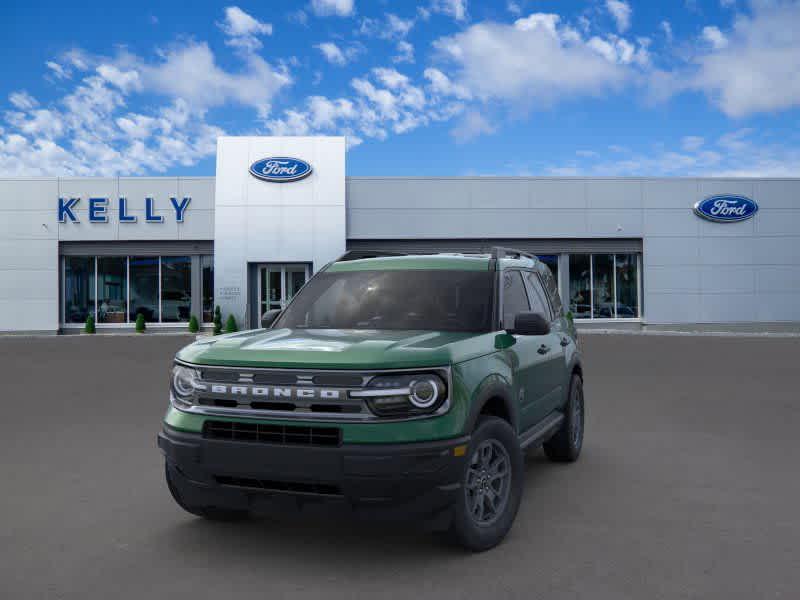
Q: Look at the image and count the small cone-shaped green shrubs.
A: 5